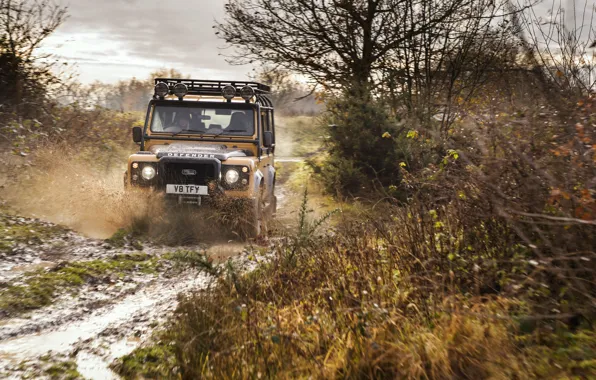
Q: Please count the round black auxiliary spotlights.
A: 4